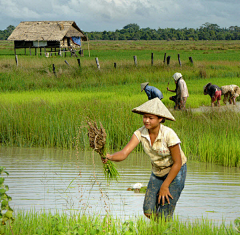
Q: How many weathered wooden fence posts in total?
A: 12